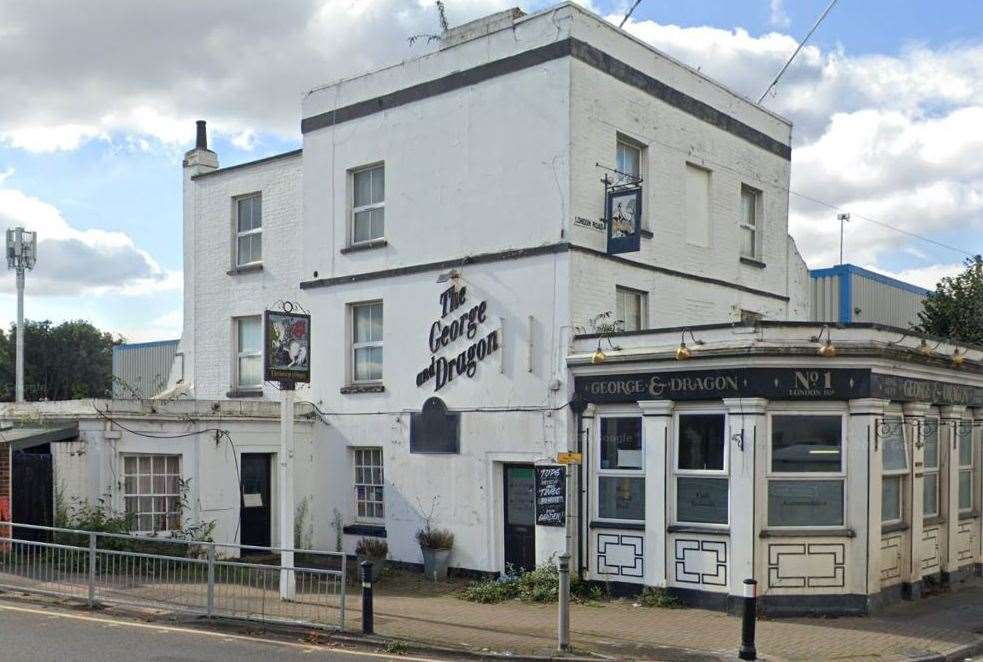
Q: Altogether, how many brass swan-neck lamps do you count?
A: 5